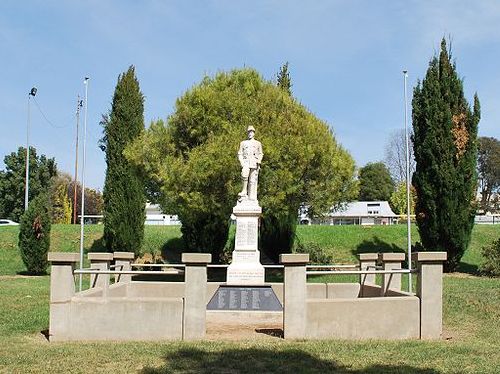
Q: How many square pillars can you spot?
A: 8